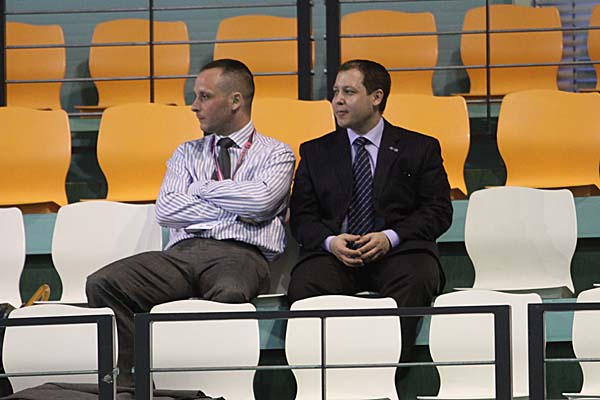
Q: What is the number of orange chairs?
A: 11